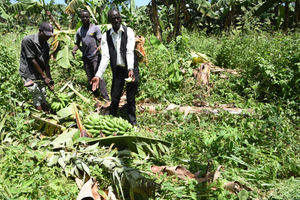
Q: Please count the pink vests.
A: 0